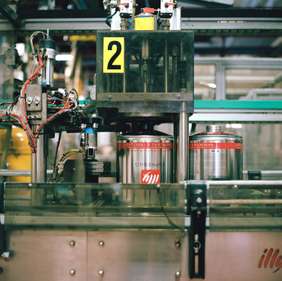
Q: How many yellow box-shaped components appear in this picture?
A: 1